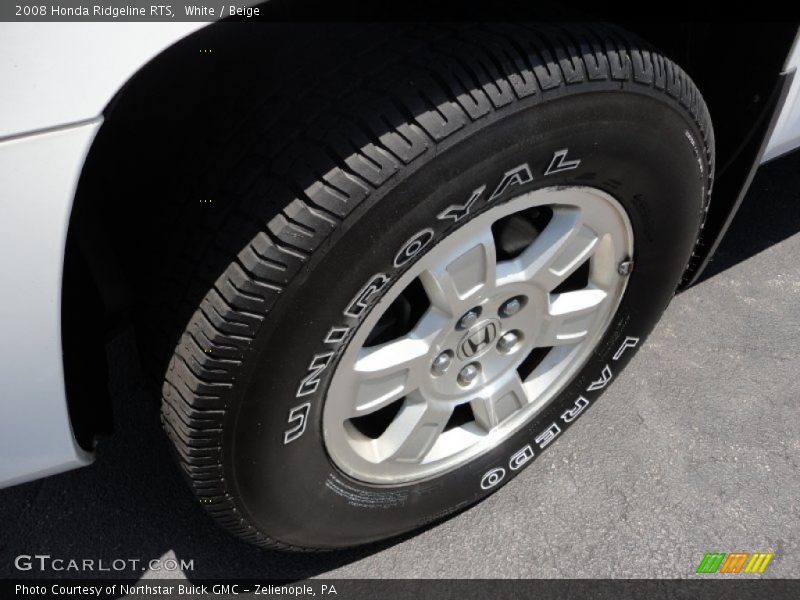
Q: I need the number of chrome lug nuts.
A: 5